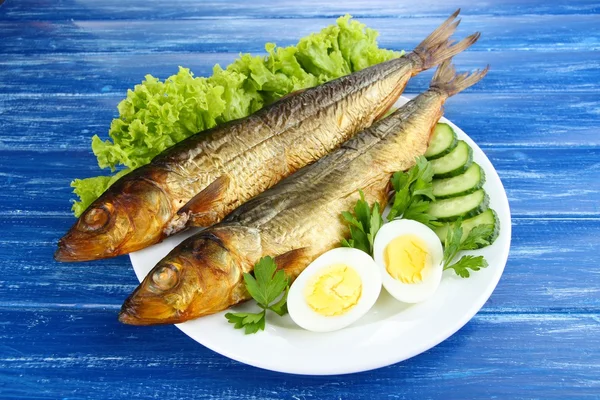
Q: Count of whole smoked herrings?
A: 2